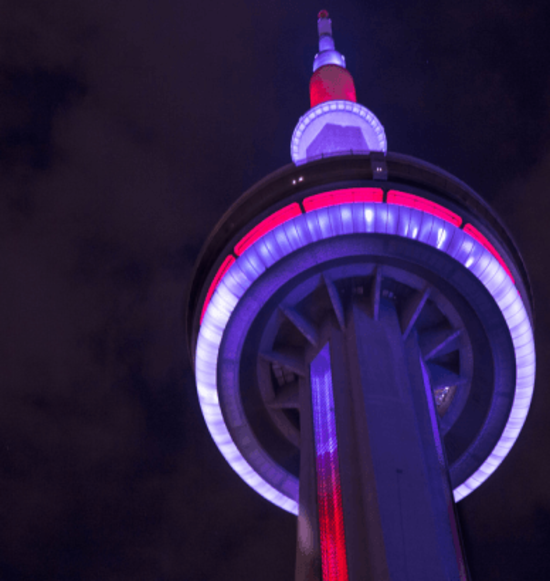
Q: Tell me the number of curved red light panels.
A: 5